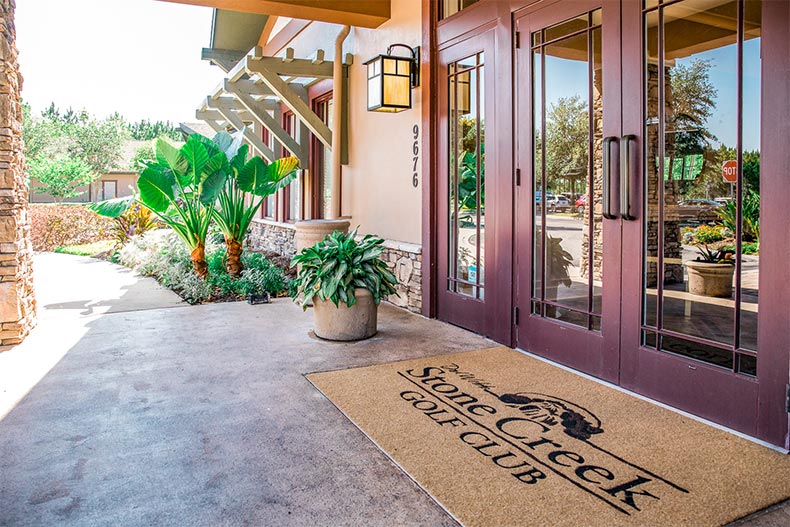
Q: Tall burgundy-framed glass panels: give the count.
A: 3